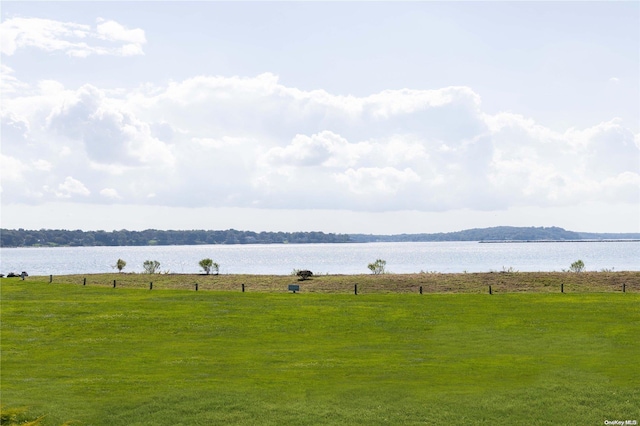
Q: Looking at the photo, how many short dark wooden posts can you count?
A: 11